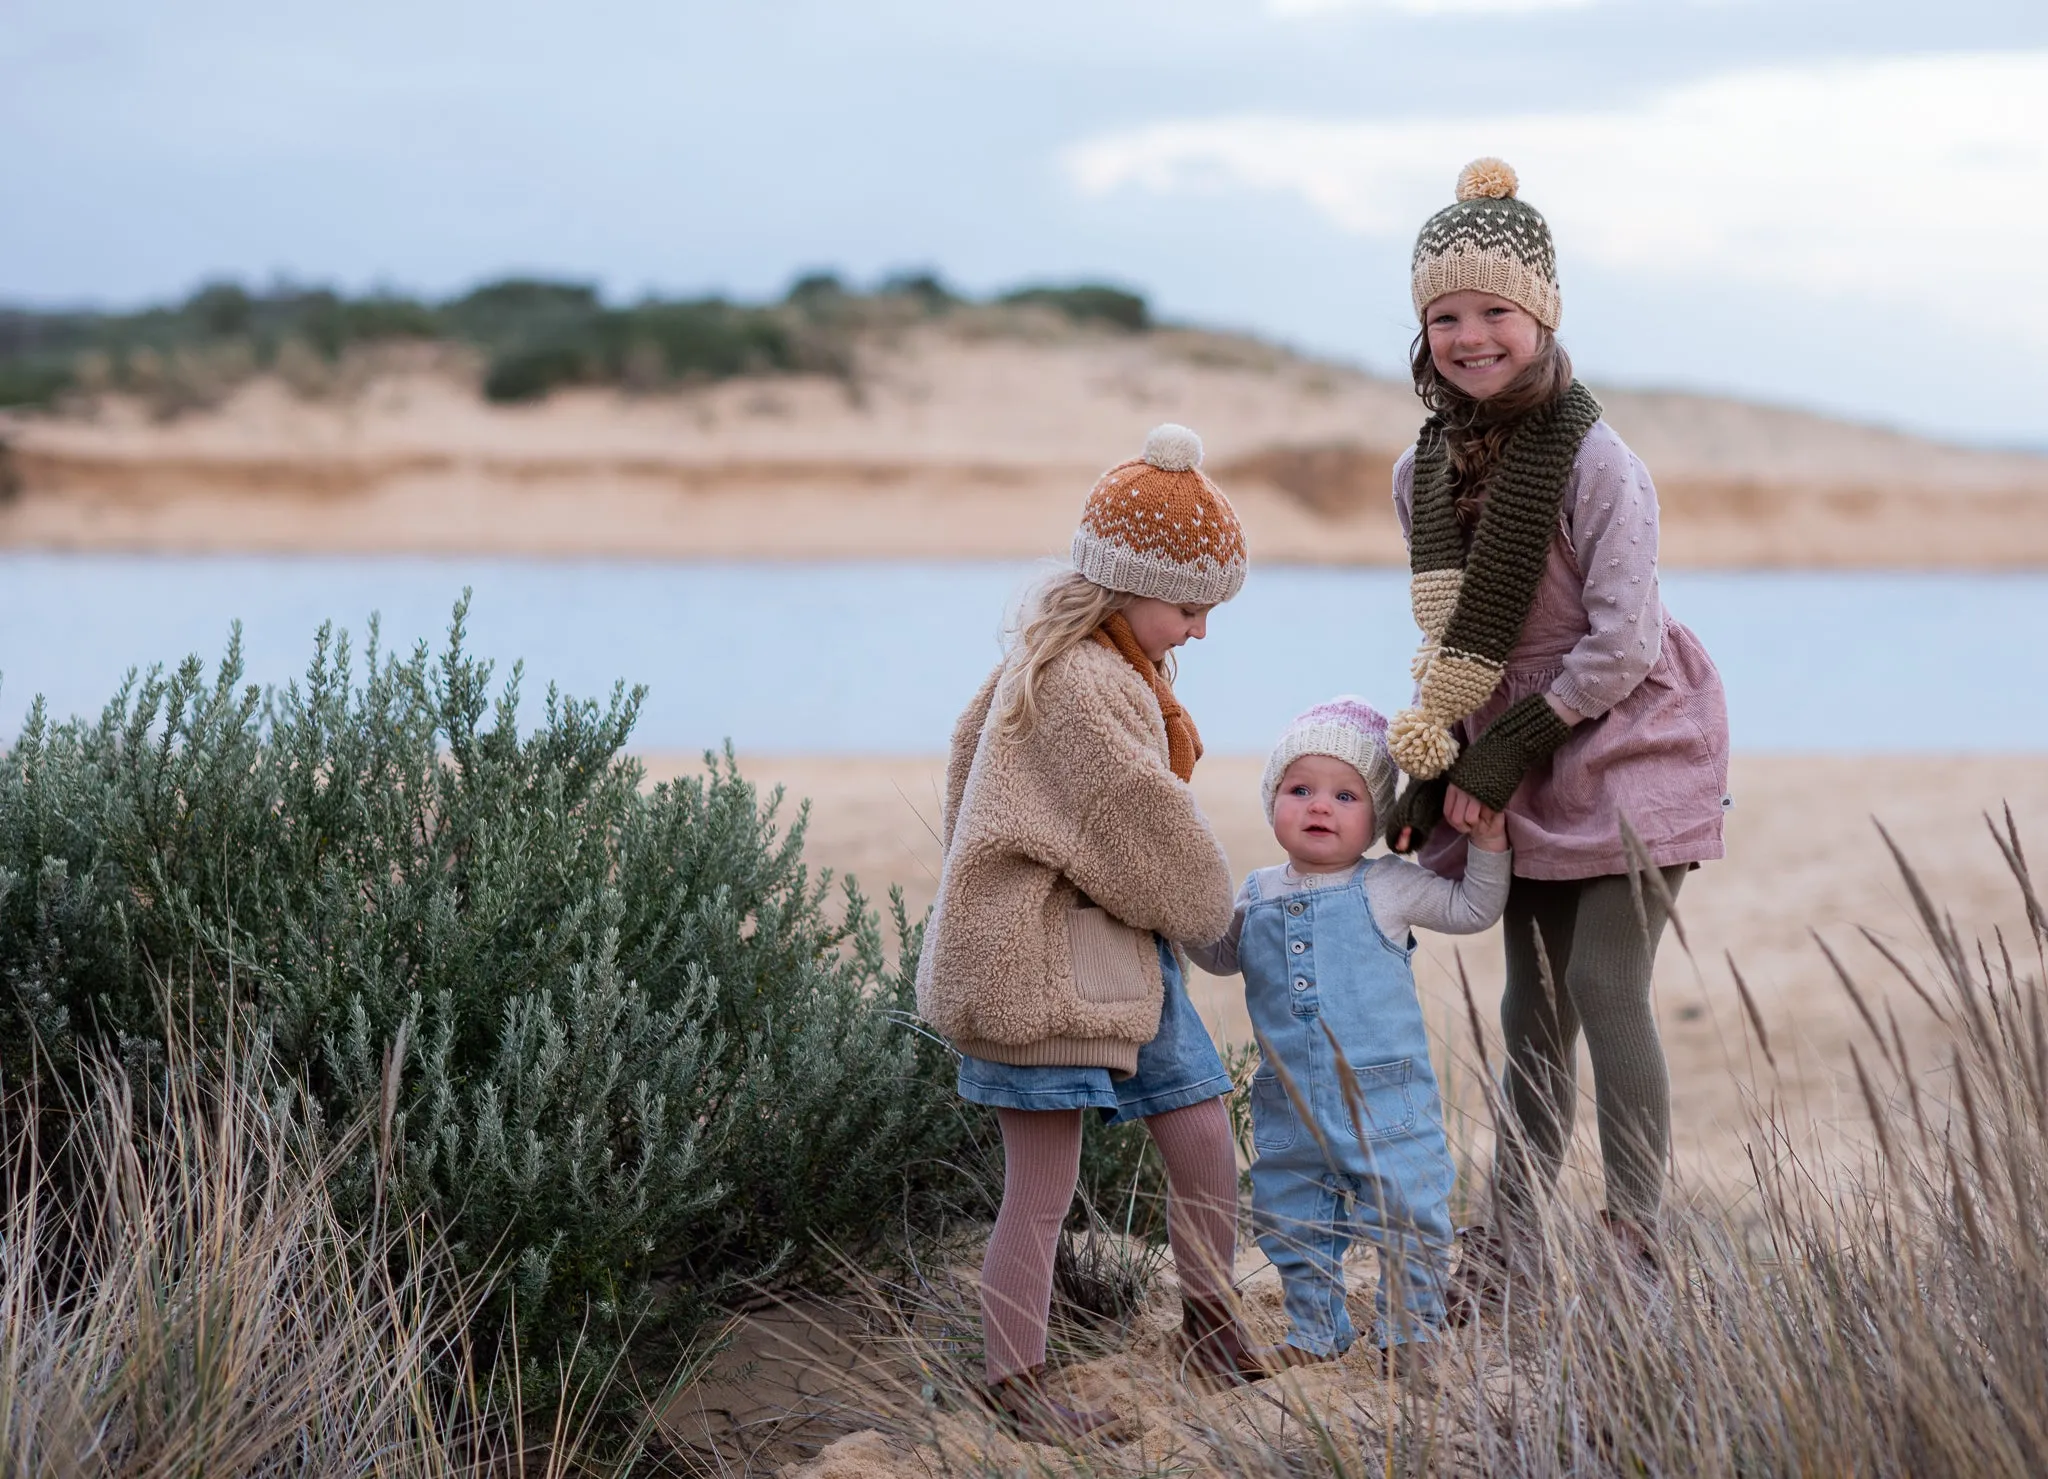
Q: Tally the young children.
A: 3